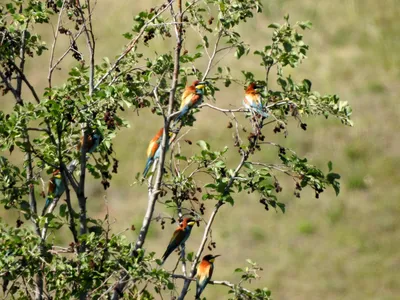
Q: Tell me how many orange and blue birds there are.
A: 7